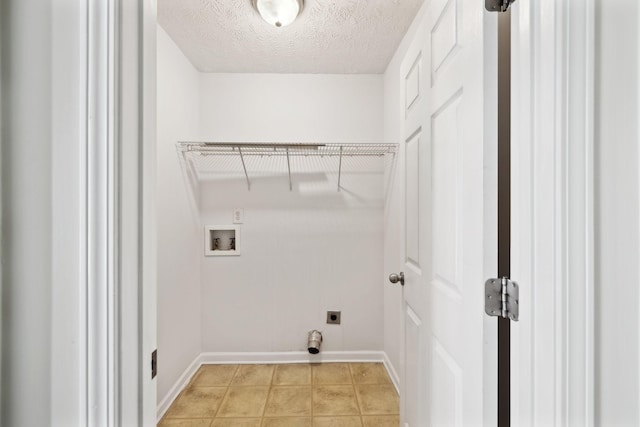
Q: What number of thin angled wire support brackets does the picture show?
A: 3